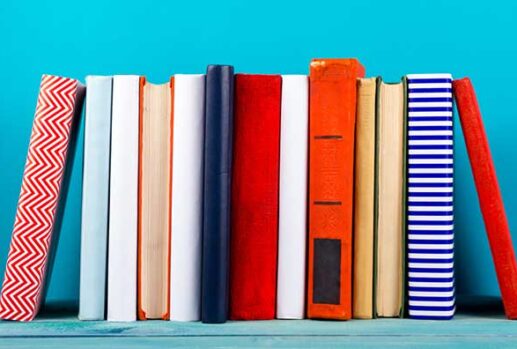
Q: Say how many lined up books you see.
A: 13